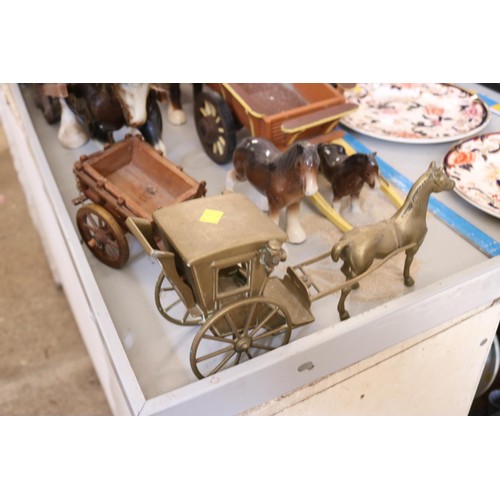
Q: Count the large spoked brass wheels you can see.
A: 2